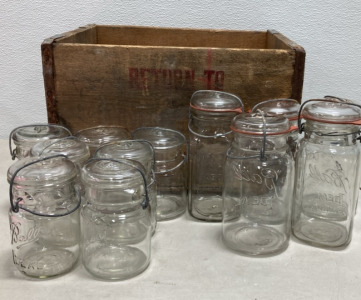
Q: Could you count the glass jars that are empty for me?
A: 12